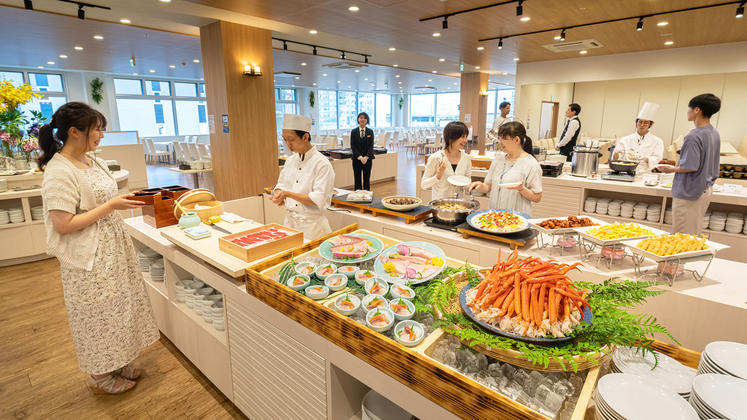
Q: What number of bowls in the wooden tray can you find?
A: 14